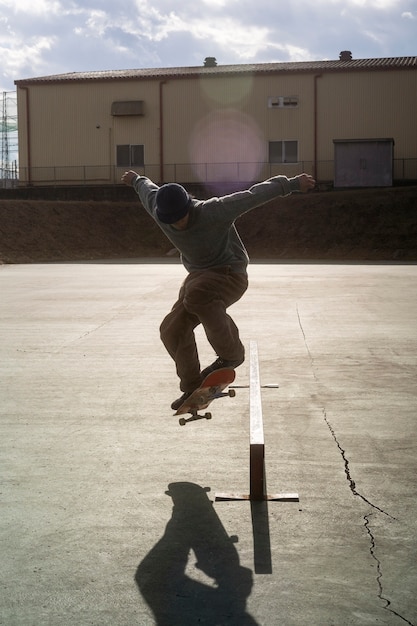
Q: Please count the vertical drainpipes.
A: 3